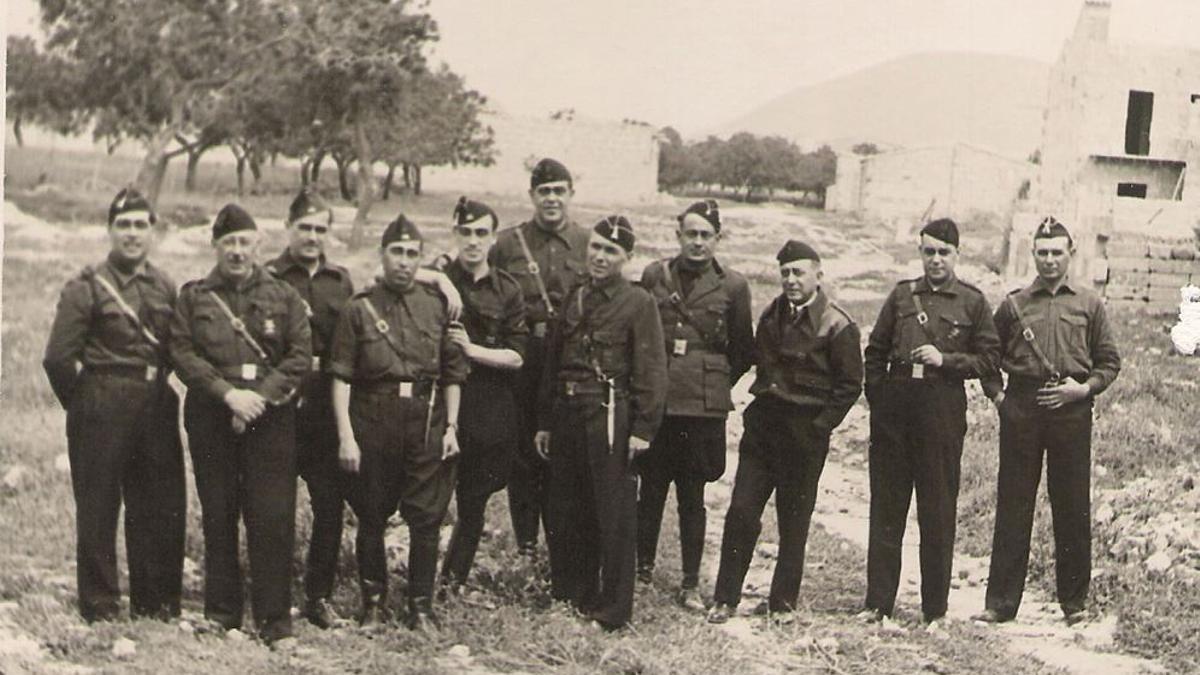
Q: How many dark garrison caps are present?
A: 11